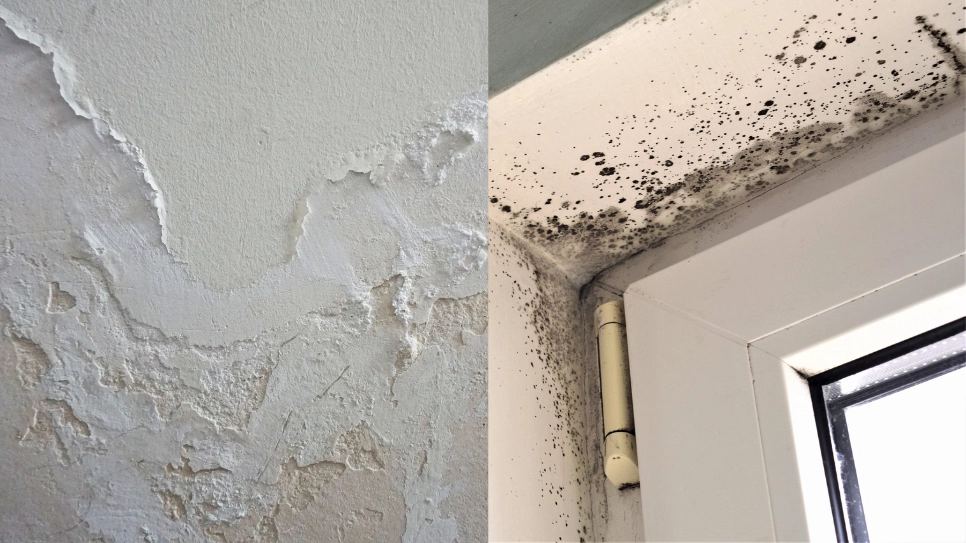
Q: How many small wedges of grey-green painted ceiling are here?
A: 1